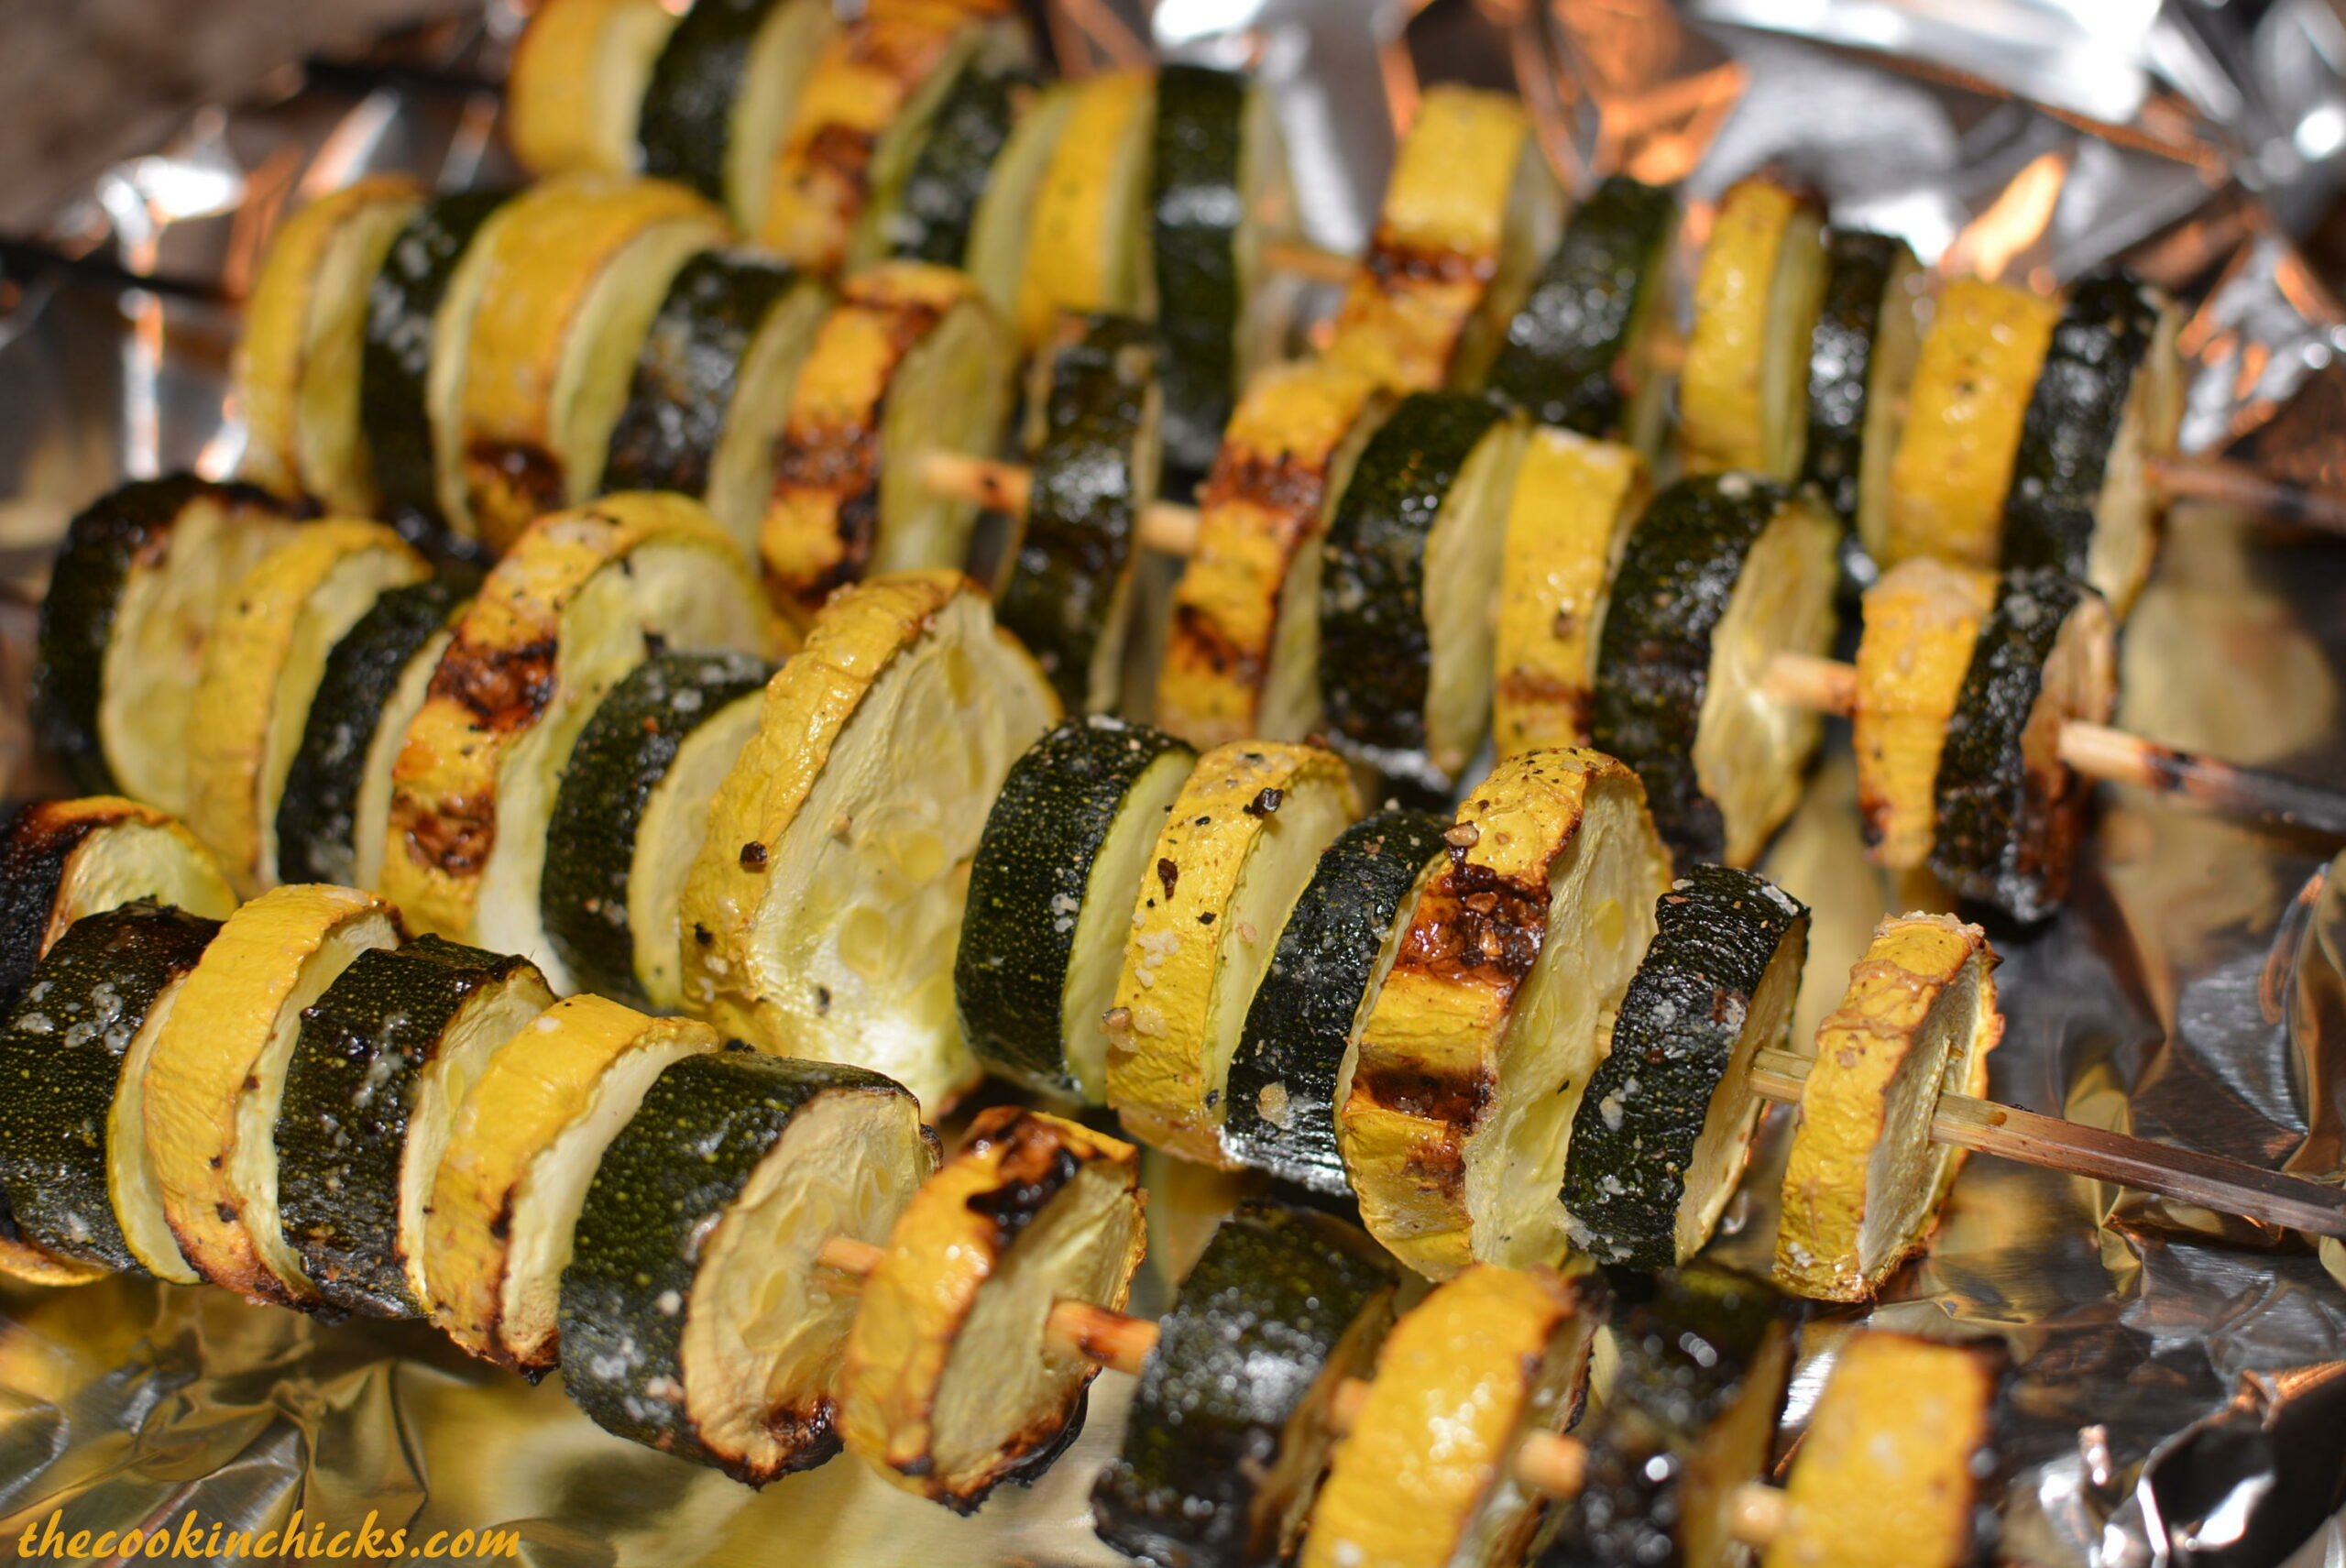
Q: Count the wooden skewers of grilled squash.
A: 4